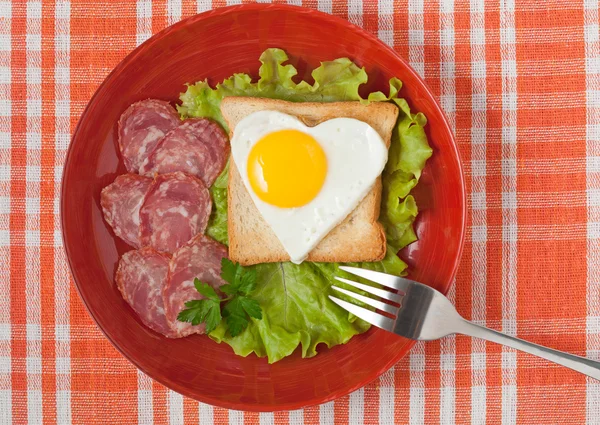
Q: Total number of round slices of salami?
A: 6